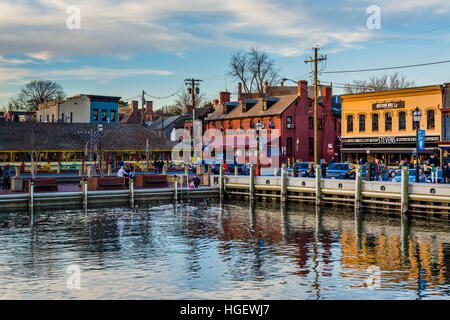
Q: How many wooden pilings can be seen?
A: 10